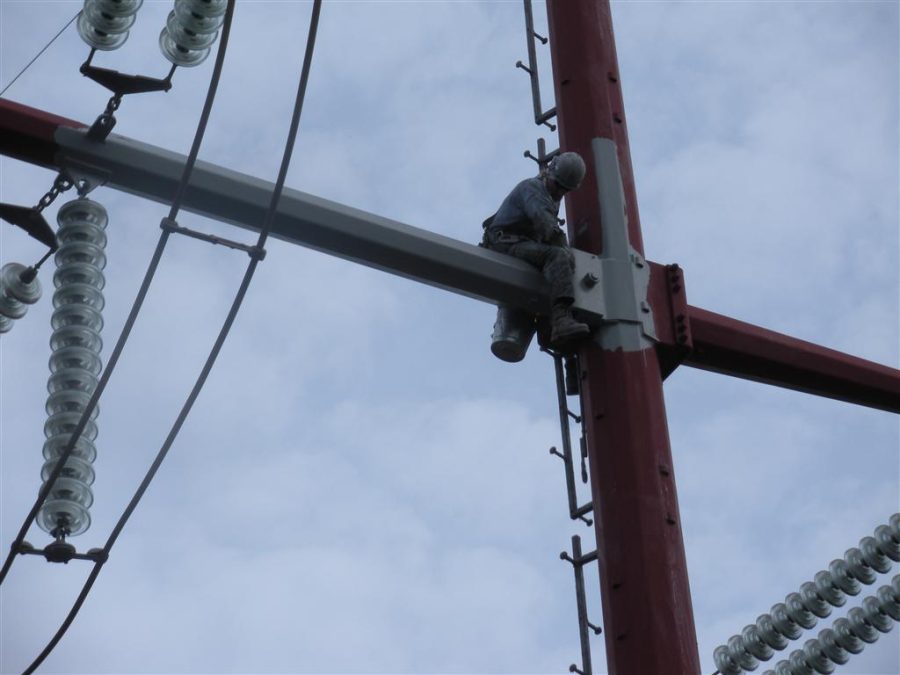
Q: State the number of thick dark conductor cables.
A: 2